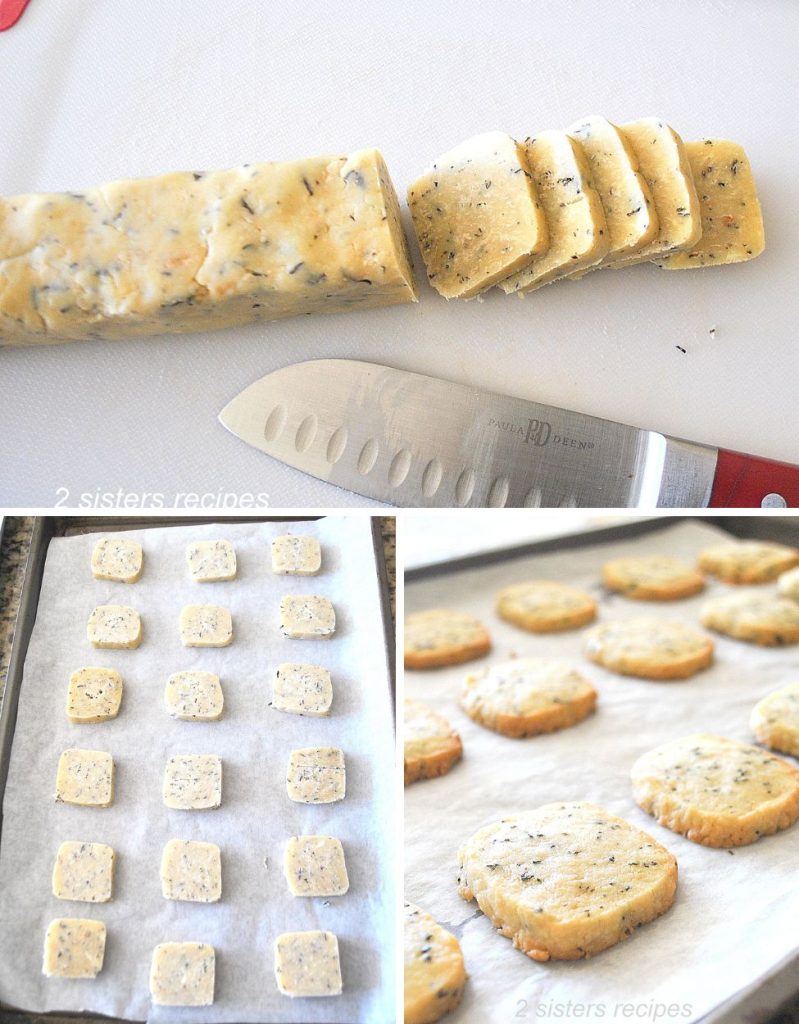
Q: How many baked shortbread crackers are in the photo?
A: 13